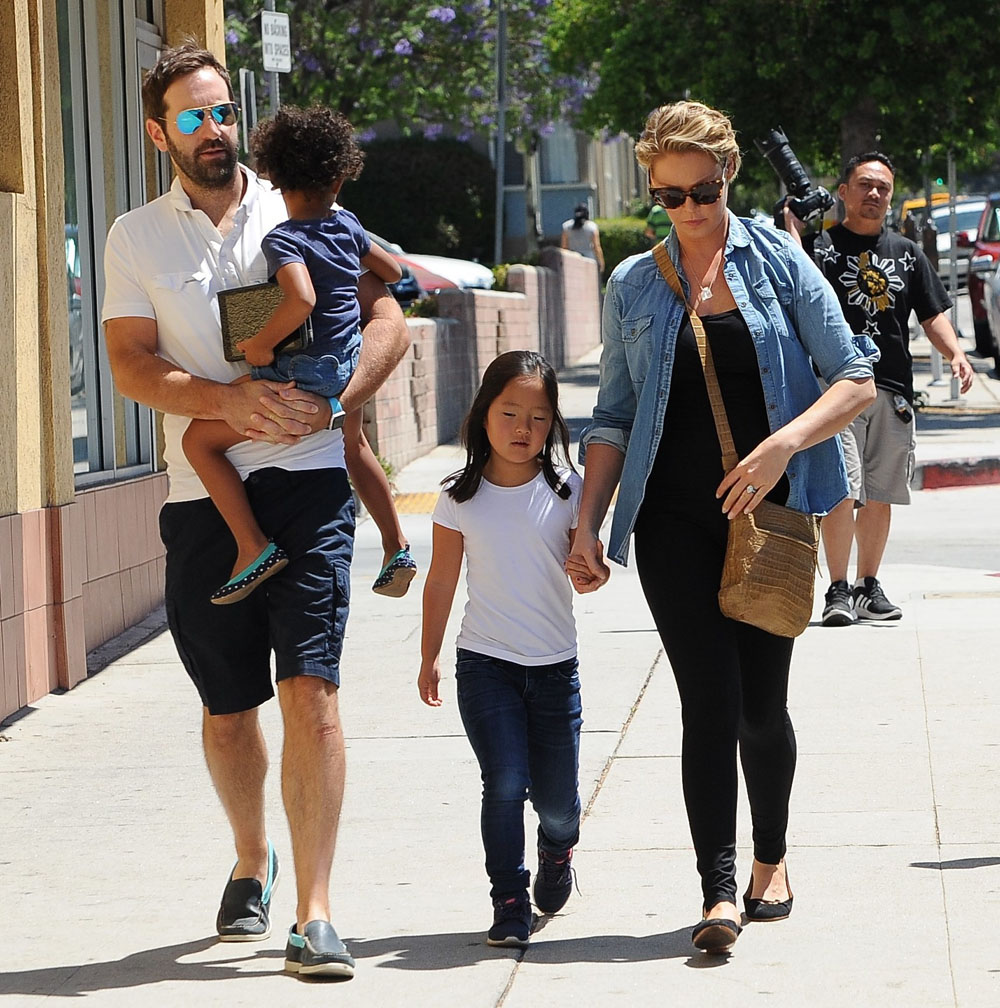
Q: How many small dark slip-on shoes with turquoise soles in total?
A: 2